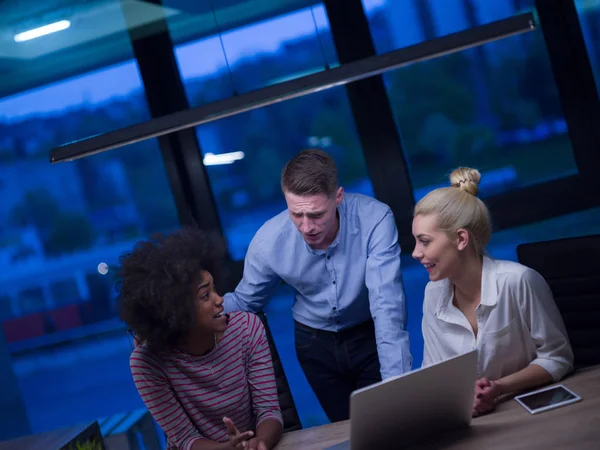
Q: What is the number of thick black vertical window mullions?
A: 3